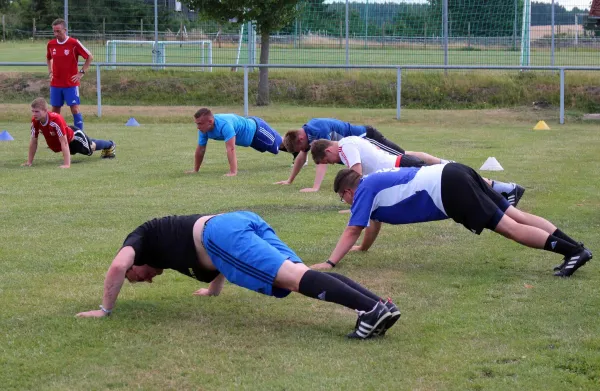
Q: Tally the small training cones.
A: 4